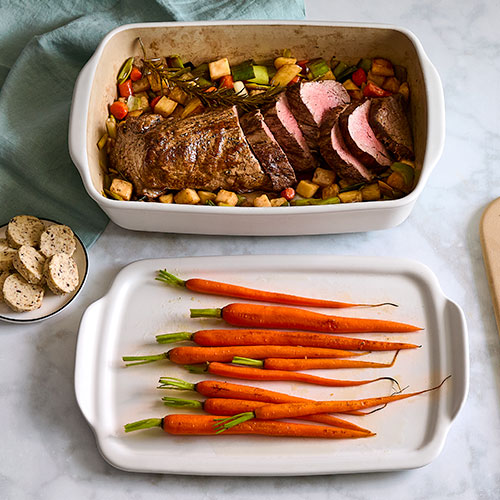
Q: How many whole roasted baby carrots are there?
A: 10